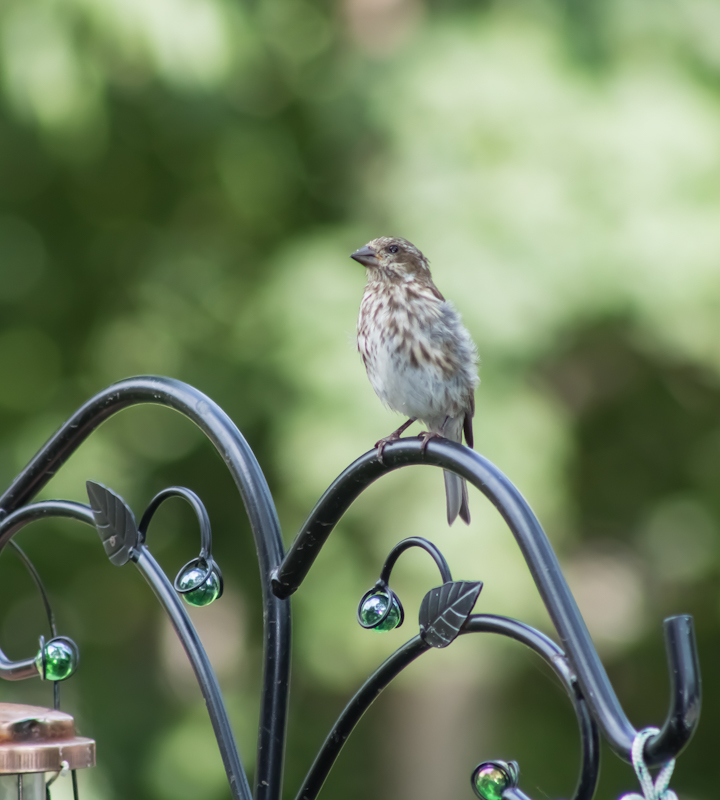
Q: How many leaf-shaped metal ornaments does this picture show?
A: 2